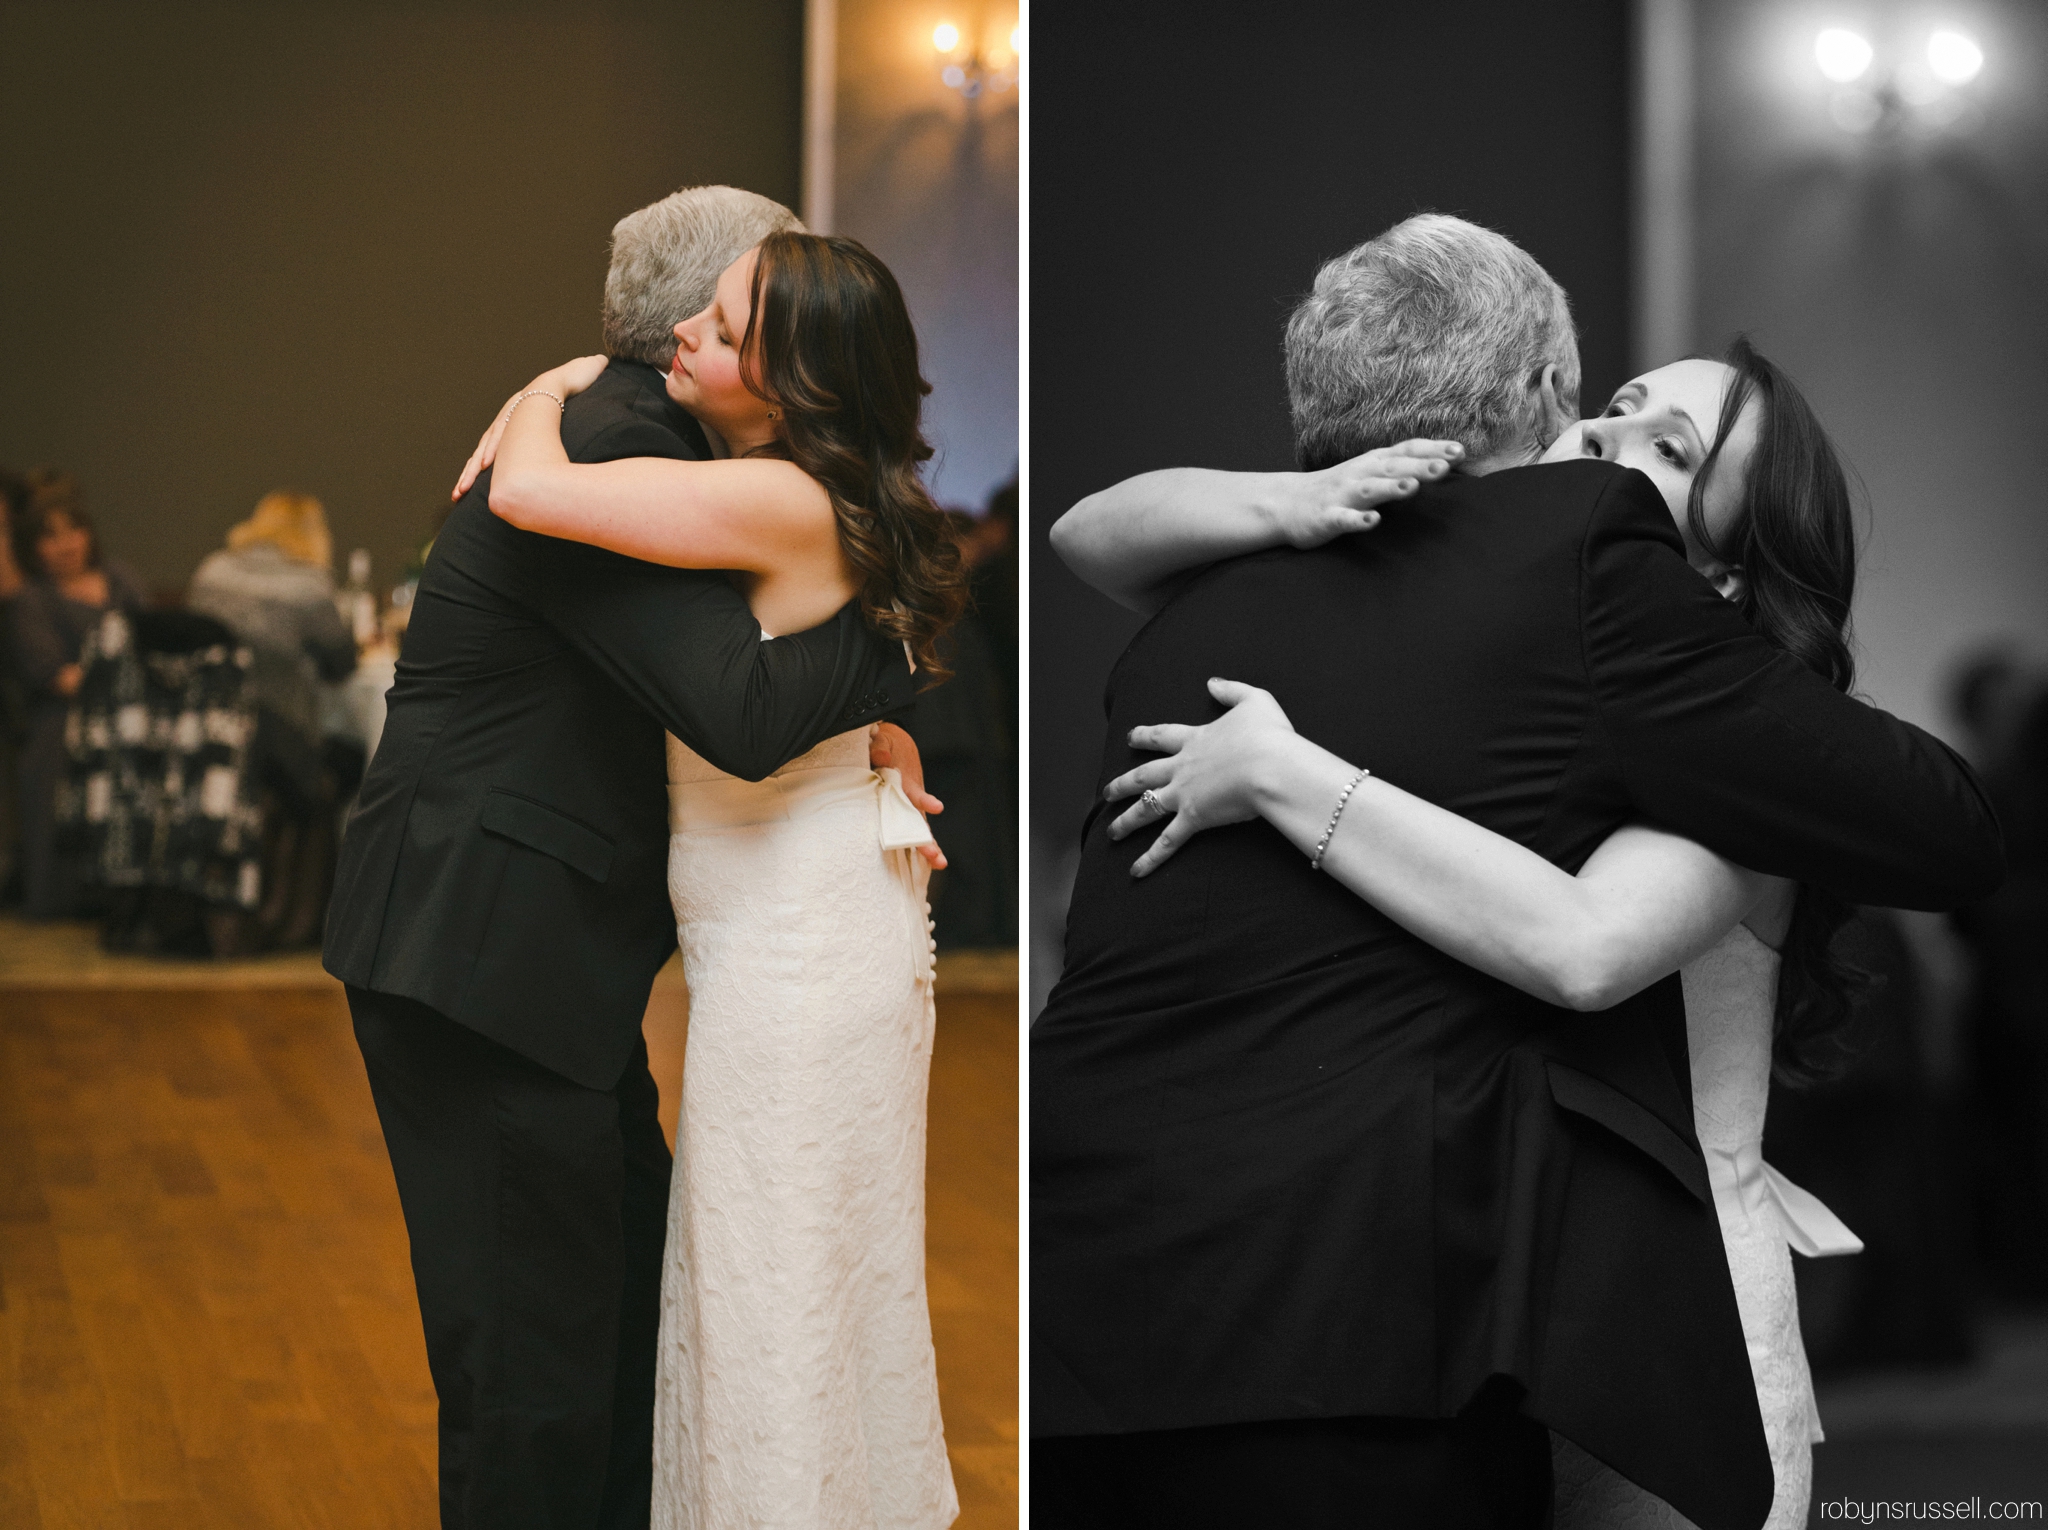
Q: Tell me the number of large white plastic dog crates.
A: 0